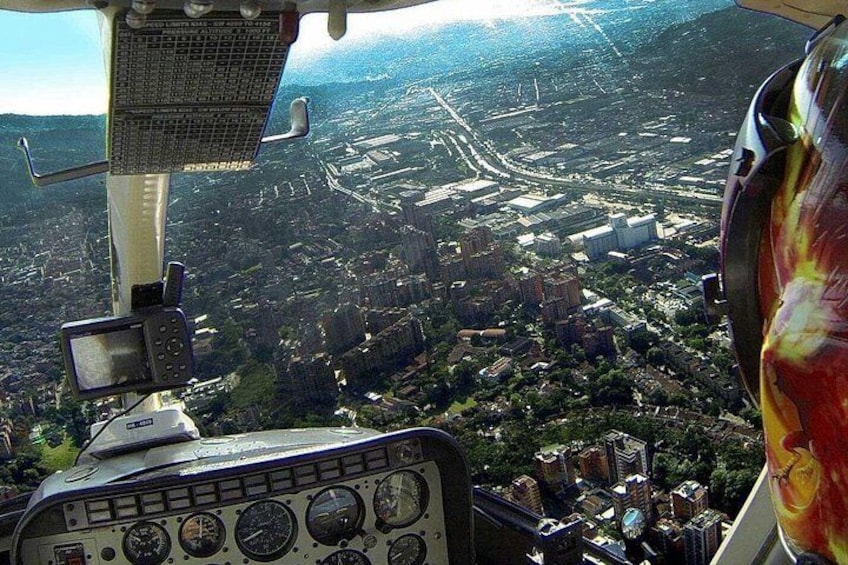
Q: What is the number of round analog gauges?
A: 7